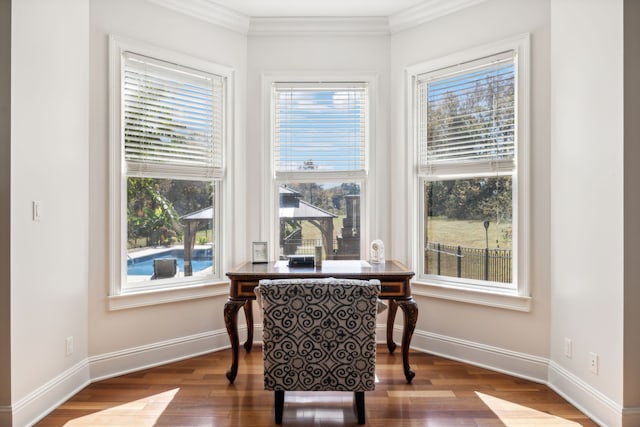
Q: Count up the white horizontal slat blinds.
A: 3